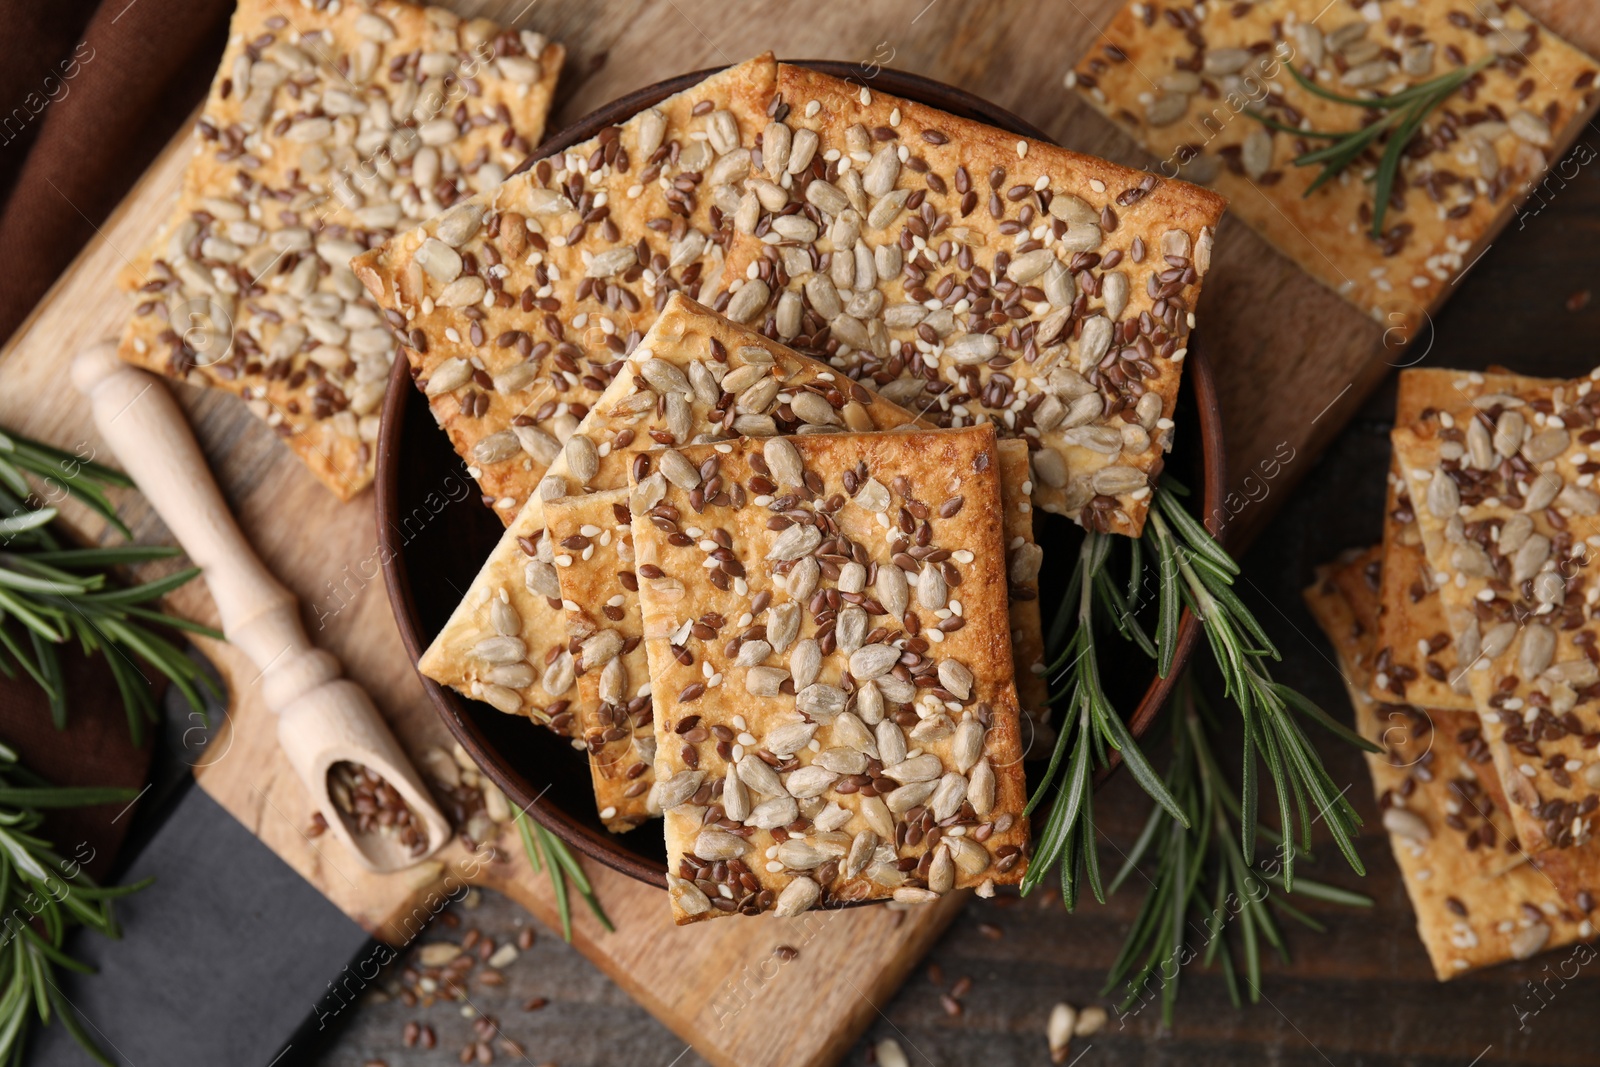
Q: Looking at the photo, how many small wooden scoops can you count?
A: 1